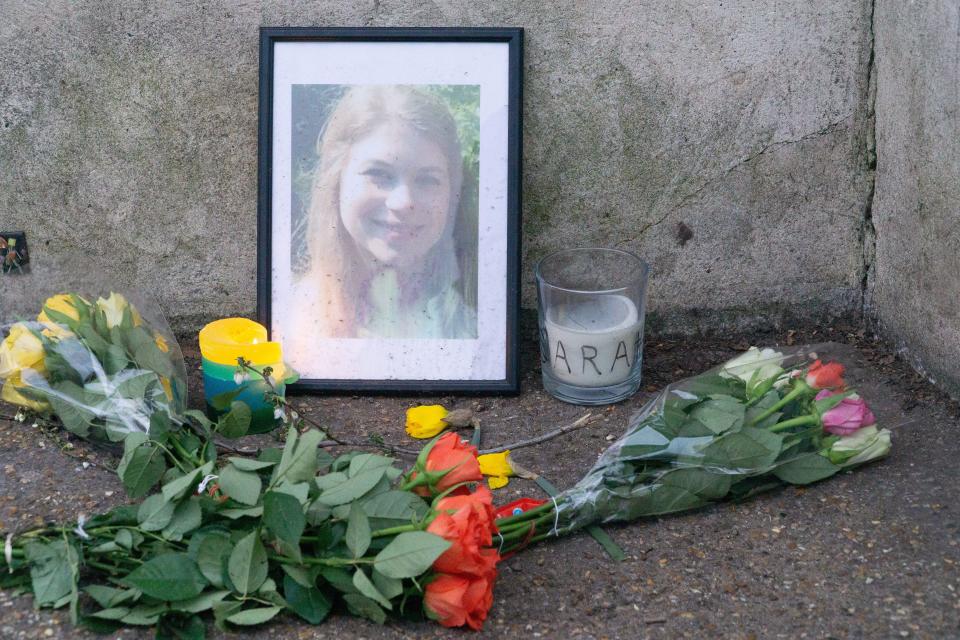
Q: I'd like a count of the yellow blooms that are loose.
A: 2